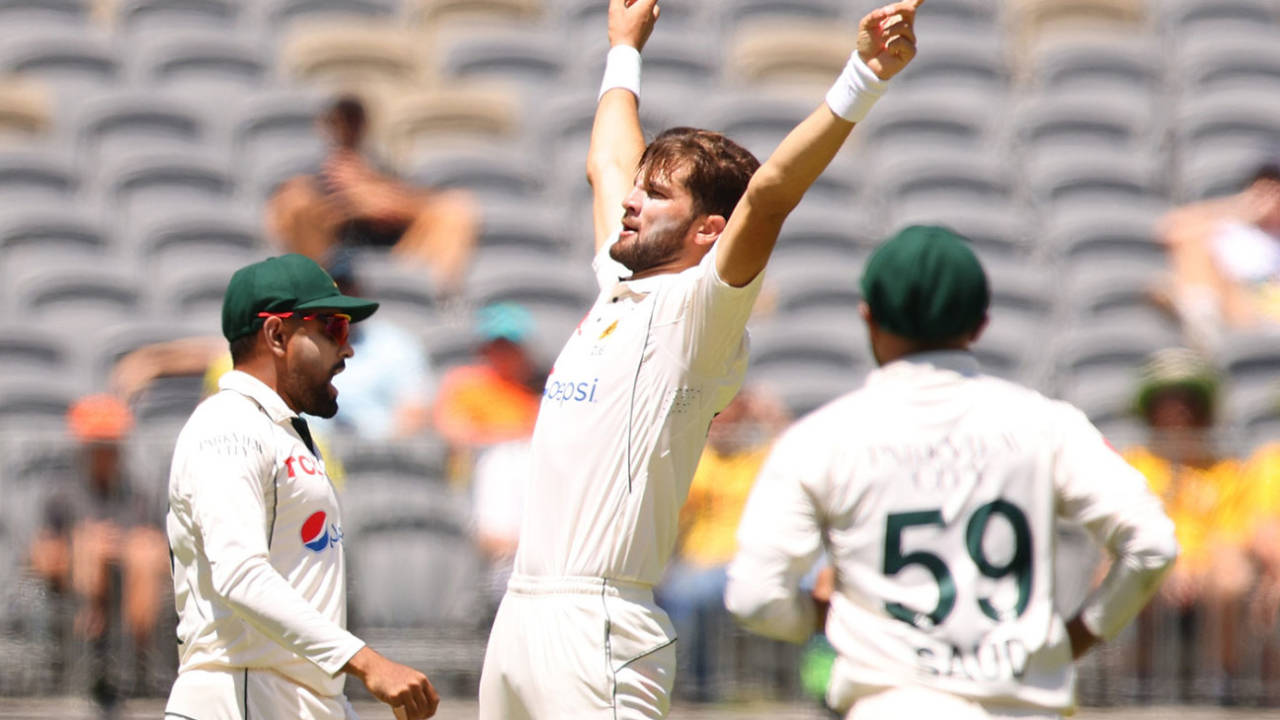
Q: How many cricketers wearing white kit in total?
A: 3